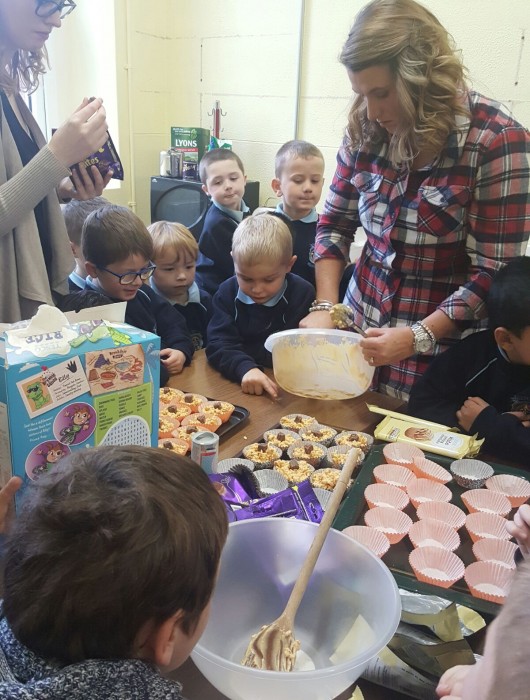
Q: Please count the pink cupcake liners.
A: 15